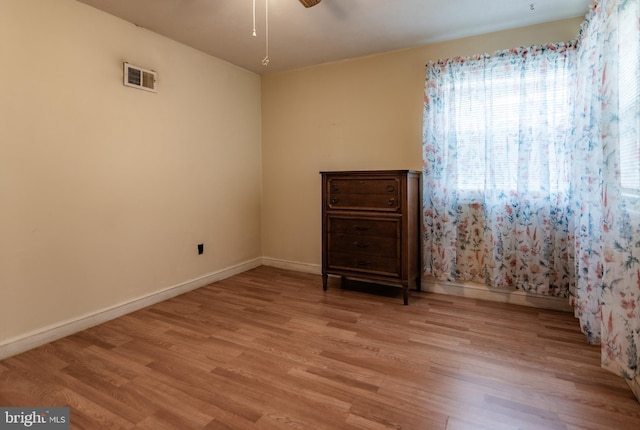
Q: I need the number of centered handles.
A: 3